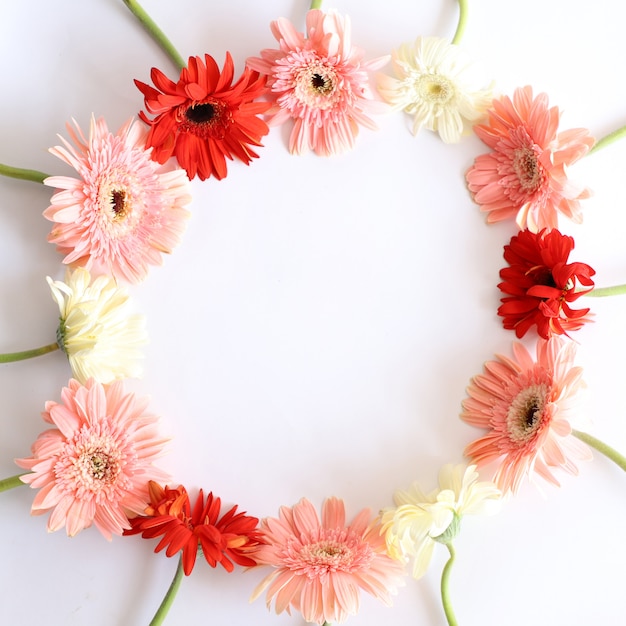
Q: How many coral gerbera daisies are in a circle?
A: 6